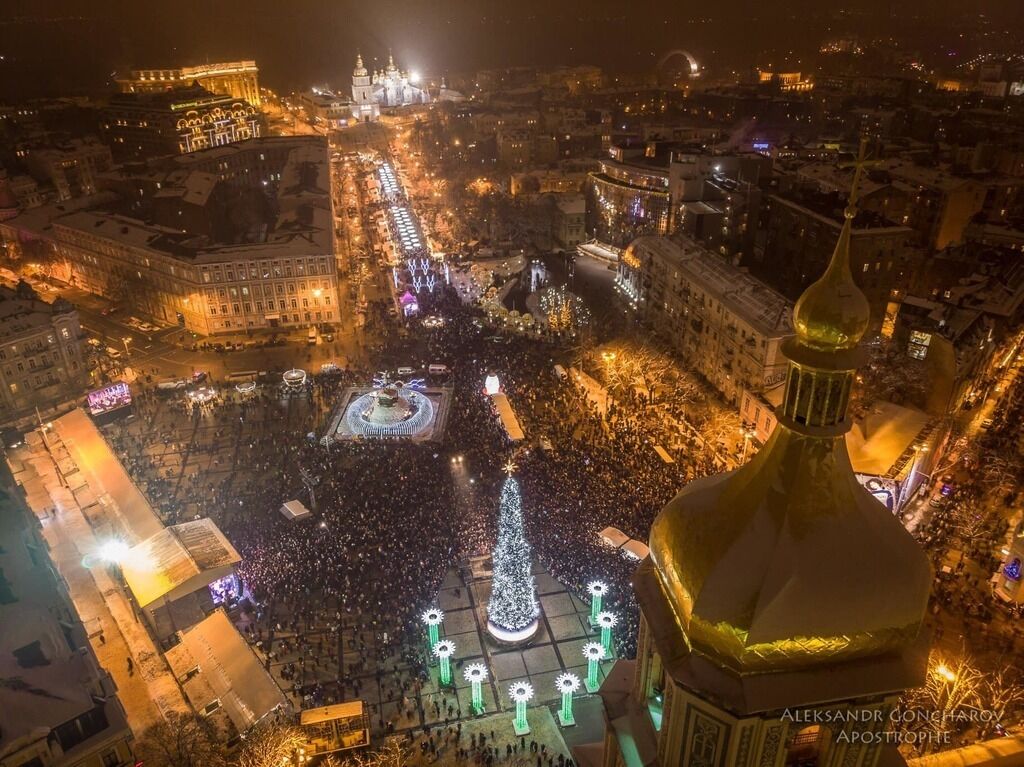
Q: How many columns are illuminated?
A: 8